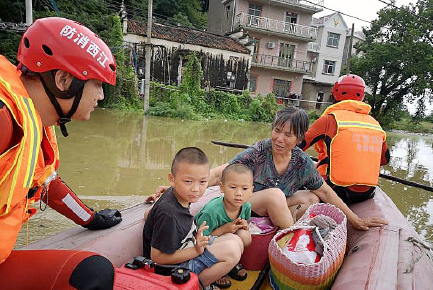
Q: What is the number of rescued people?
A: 3